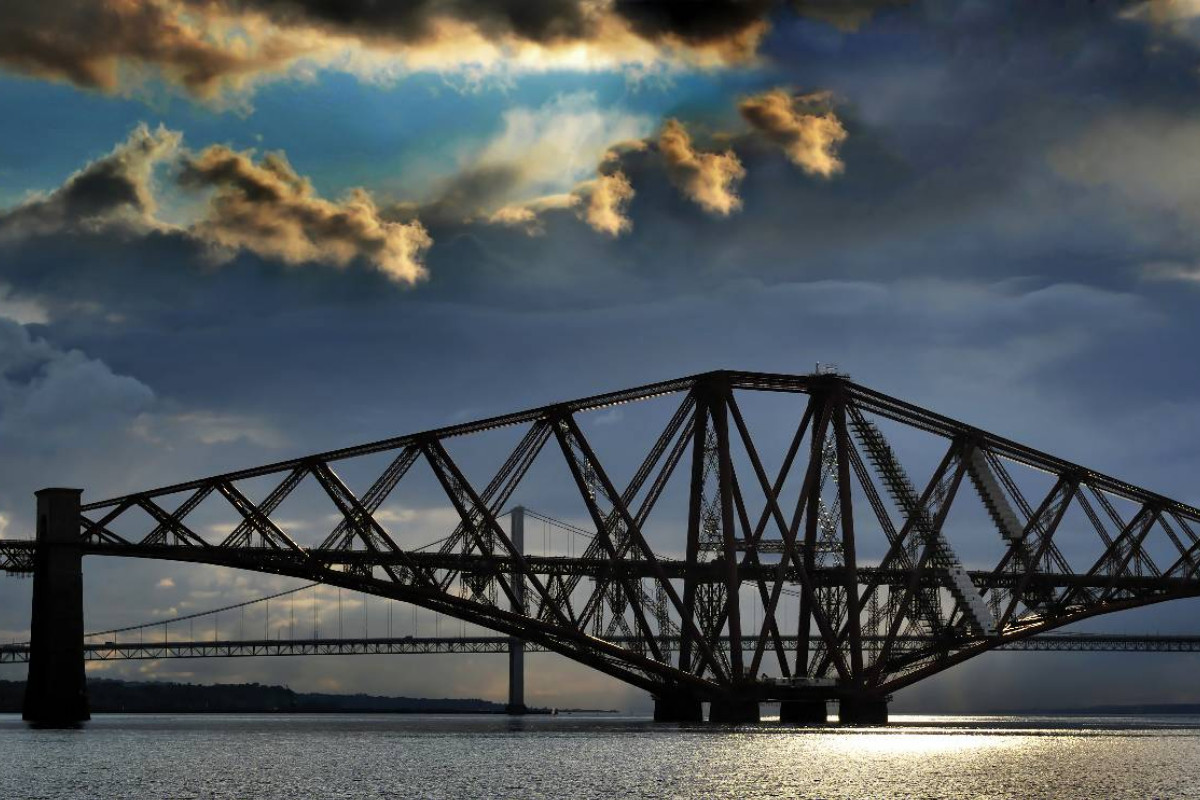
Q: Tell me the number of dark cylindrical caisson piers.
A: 4